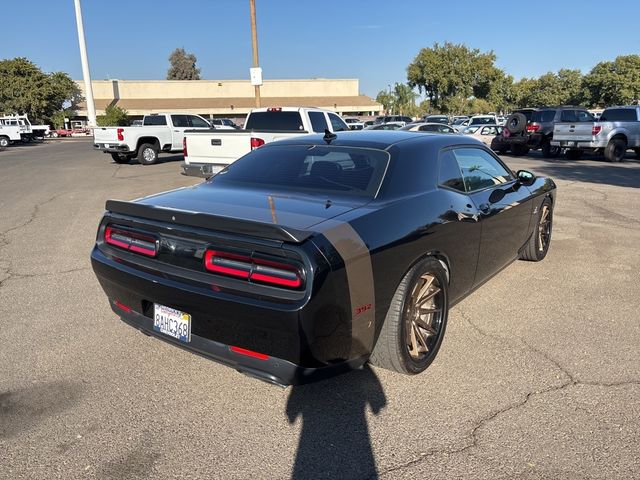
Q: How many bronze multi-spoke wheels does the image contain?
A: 2